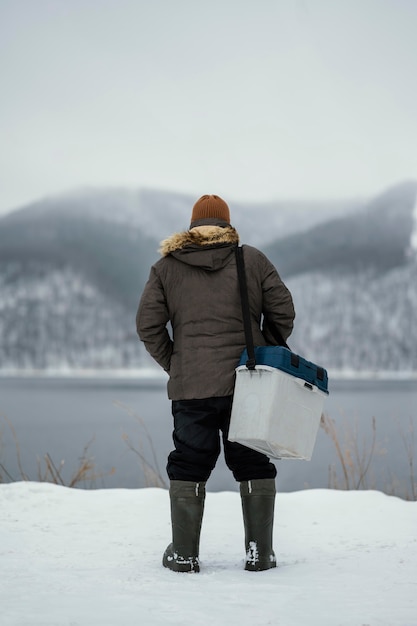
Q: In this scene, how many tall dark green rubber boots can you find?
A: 2